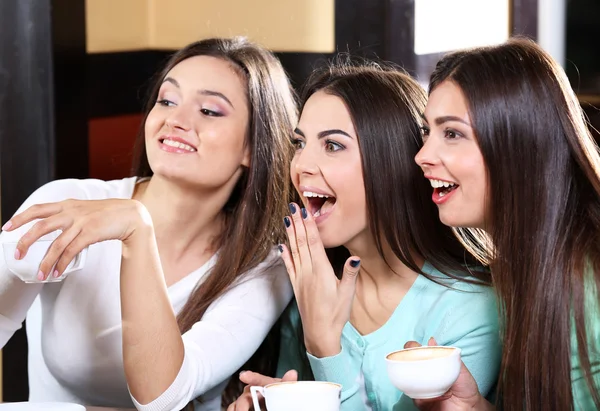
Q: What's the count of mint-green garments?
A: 2